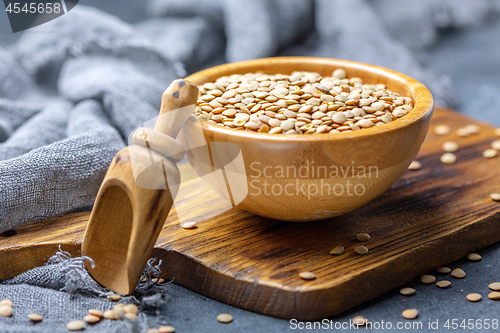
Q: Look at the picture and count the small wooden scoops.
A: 1